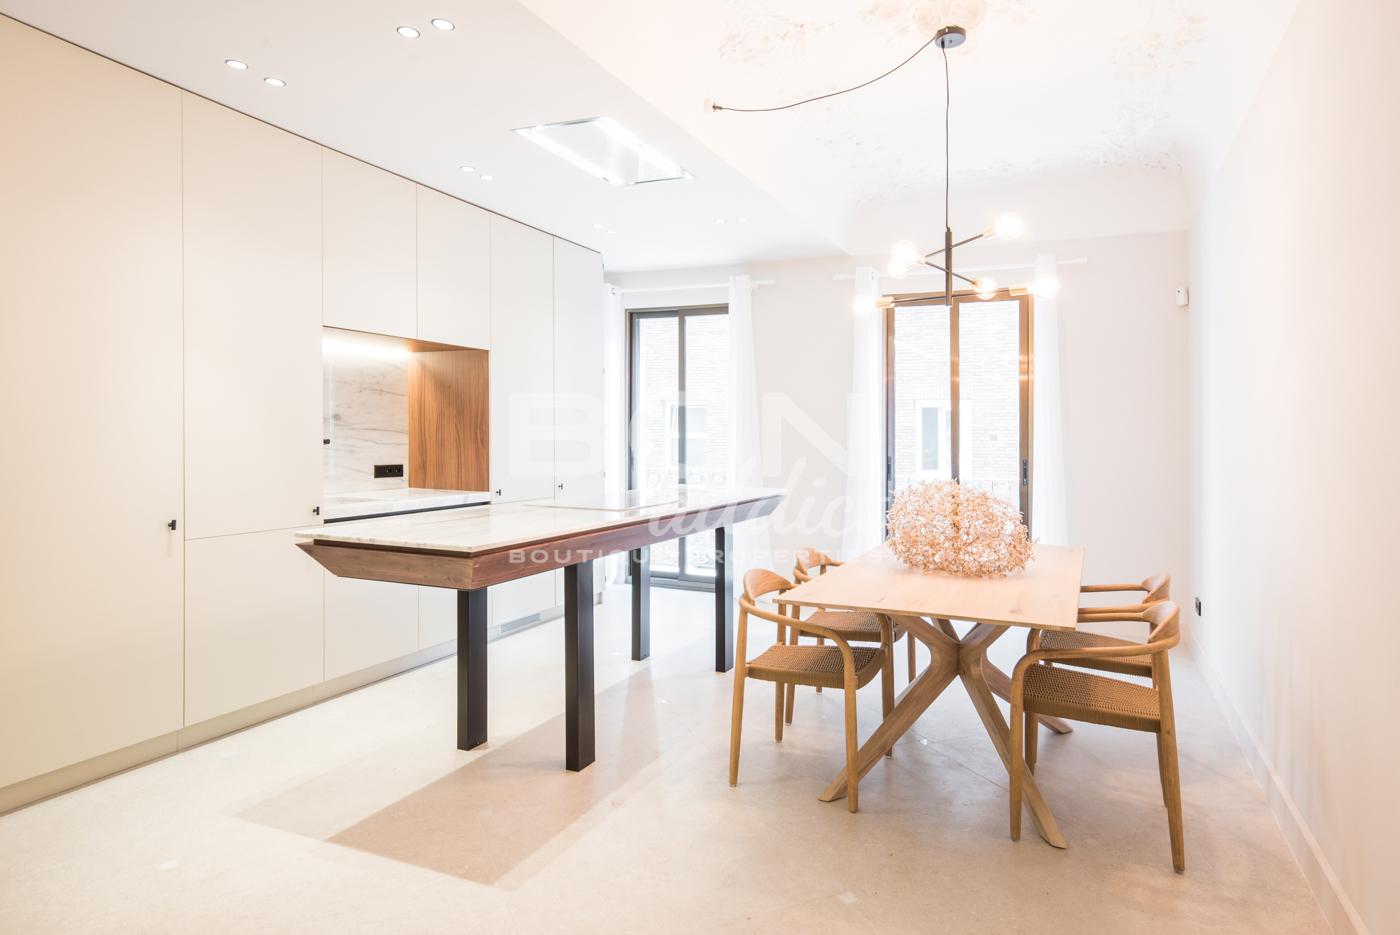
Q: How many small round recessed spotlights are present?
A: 10